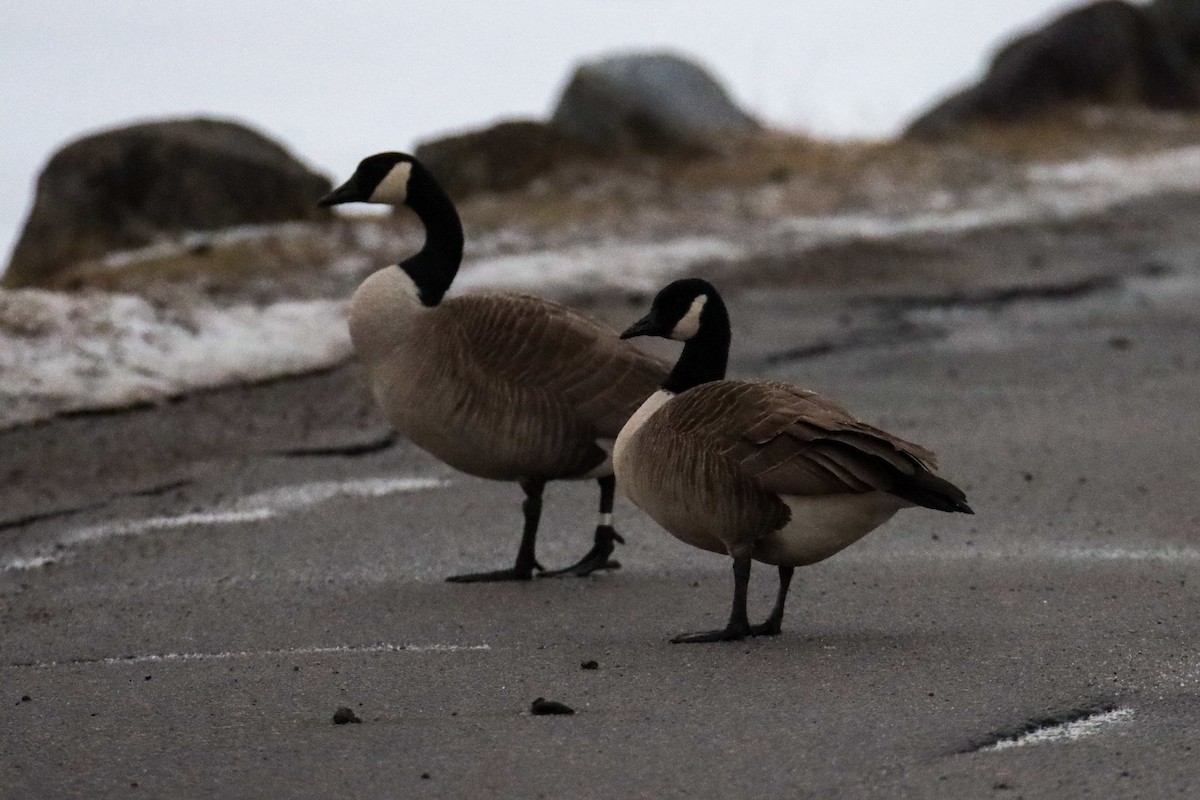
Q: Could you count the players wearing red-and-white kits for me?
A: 0